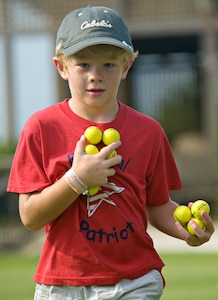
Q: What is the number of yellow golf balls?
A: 8